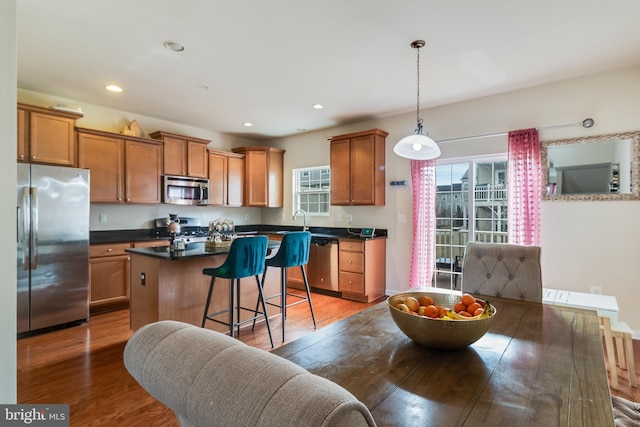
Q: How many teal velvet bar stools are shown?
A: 2